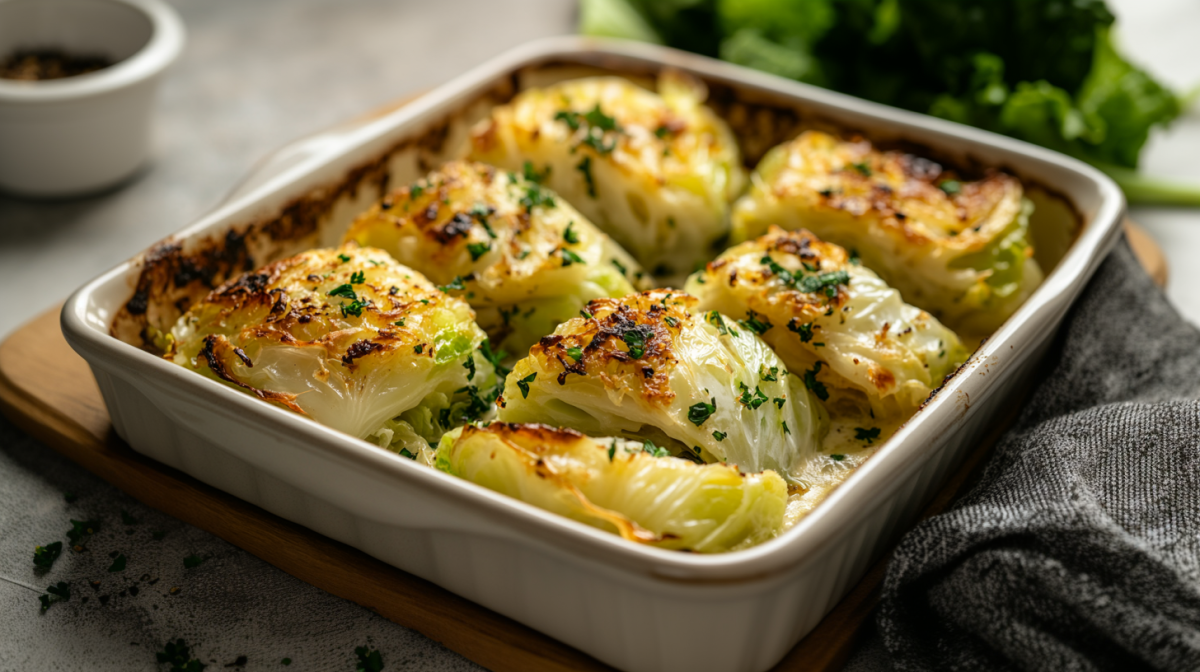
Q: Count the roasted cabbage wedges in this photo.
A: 7